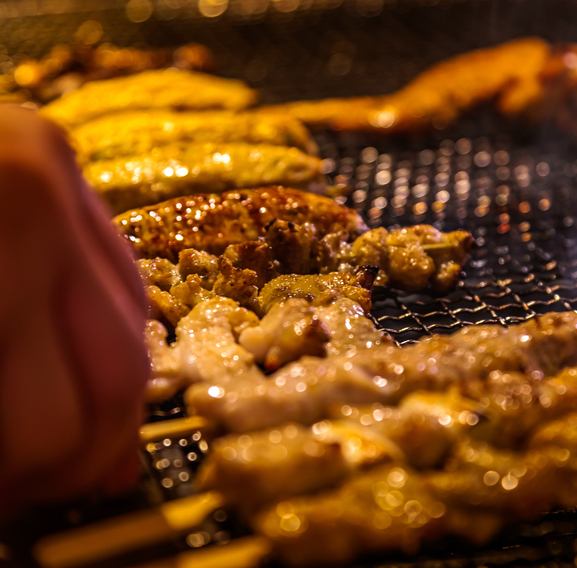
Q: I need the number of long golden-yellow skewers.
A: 3